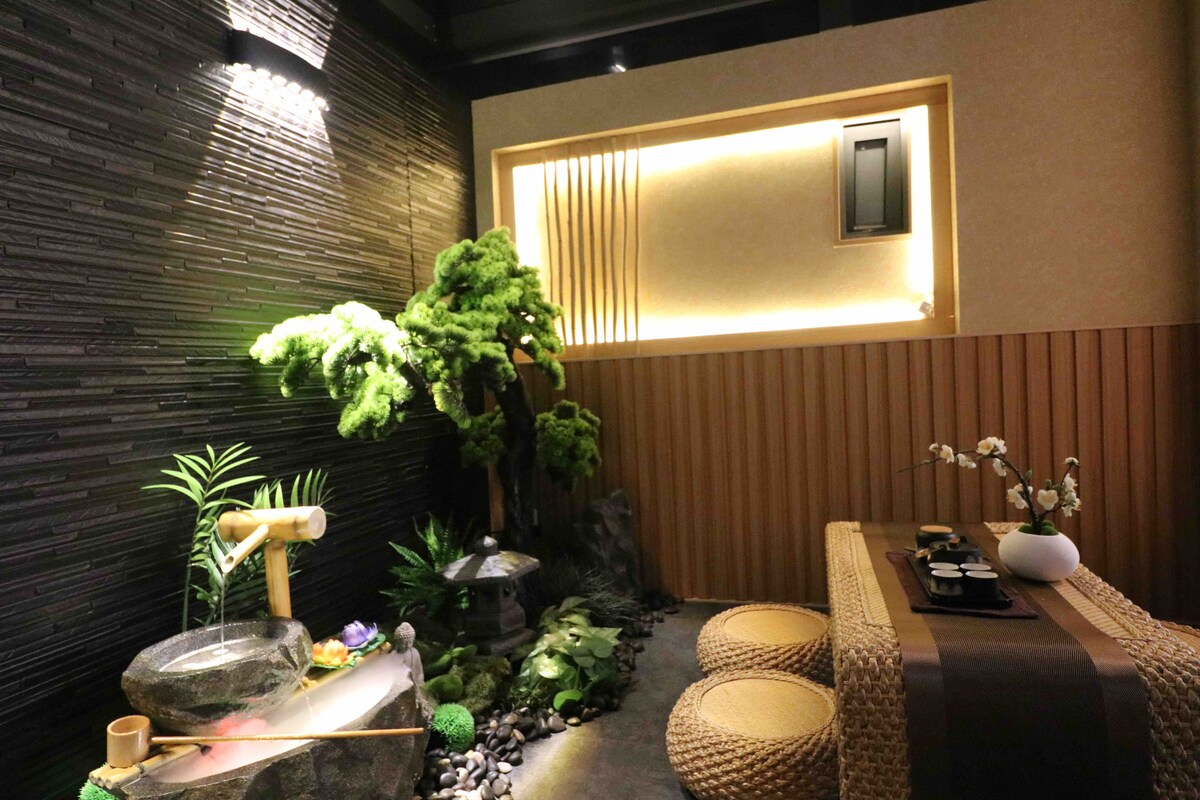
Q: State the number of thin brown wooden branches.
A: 9